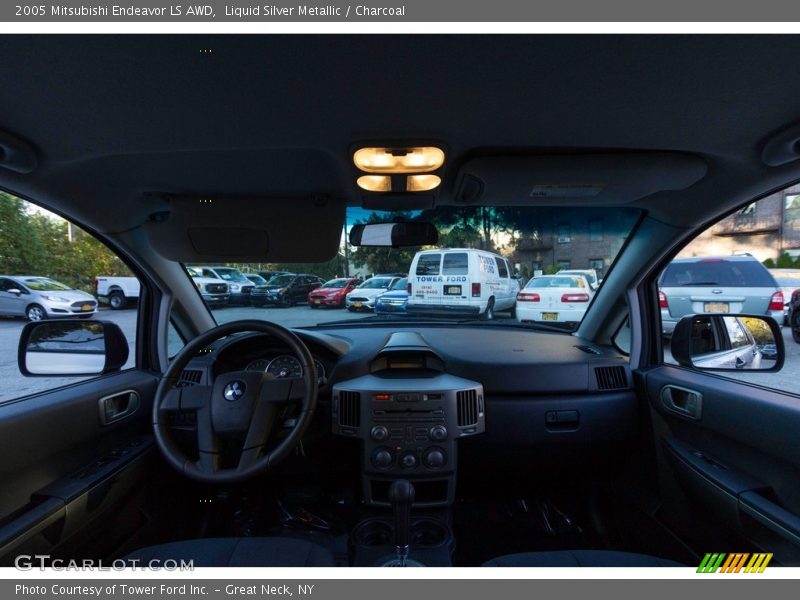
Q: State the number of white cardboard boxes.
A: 0